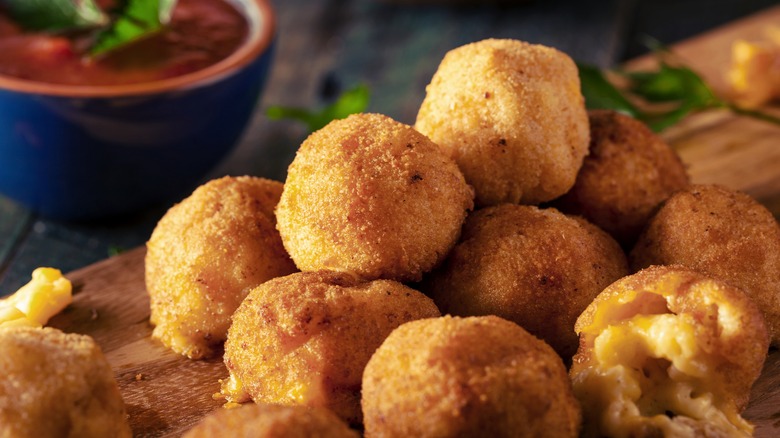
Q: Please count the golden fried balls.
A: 11